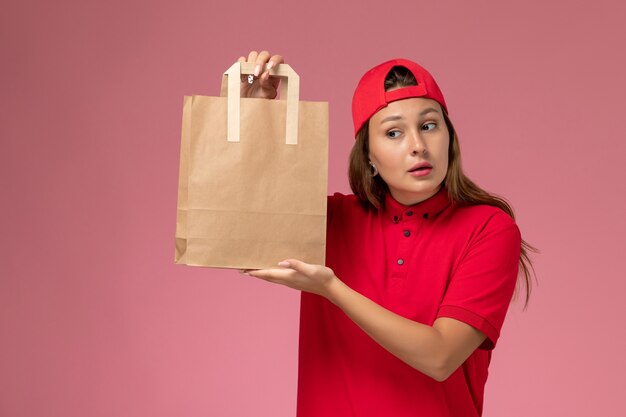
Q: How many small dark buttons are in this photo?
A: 5